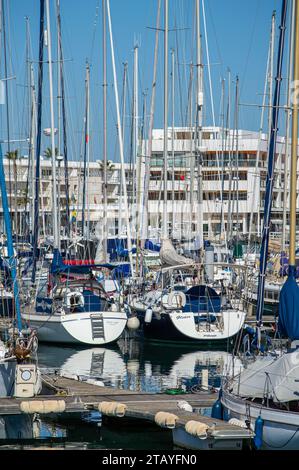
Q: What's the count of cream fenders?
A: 4